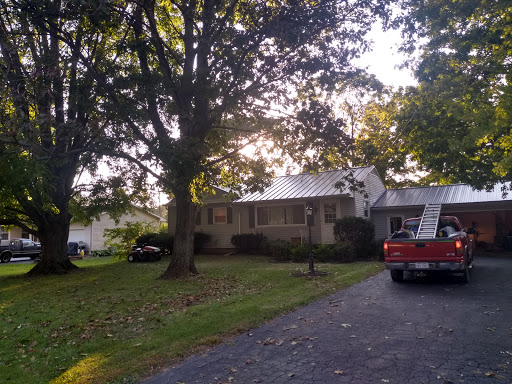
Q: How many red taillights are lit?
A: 2